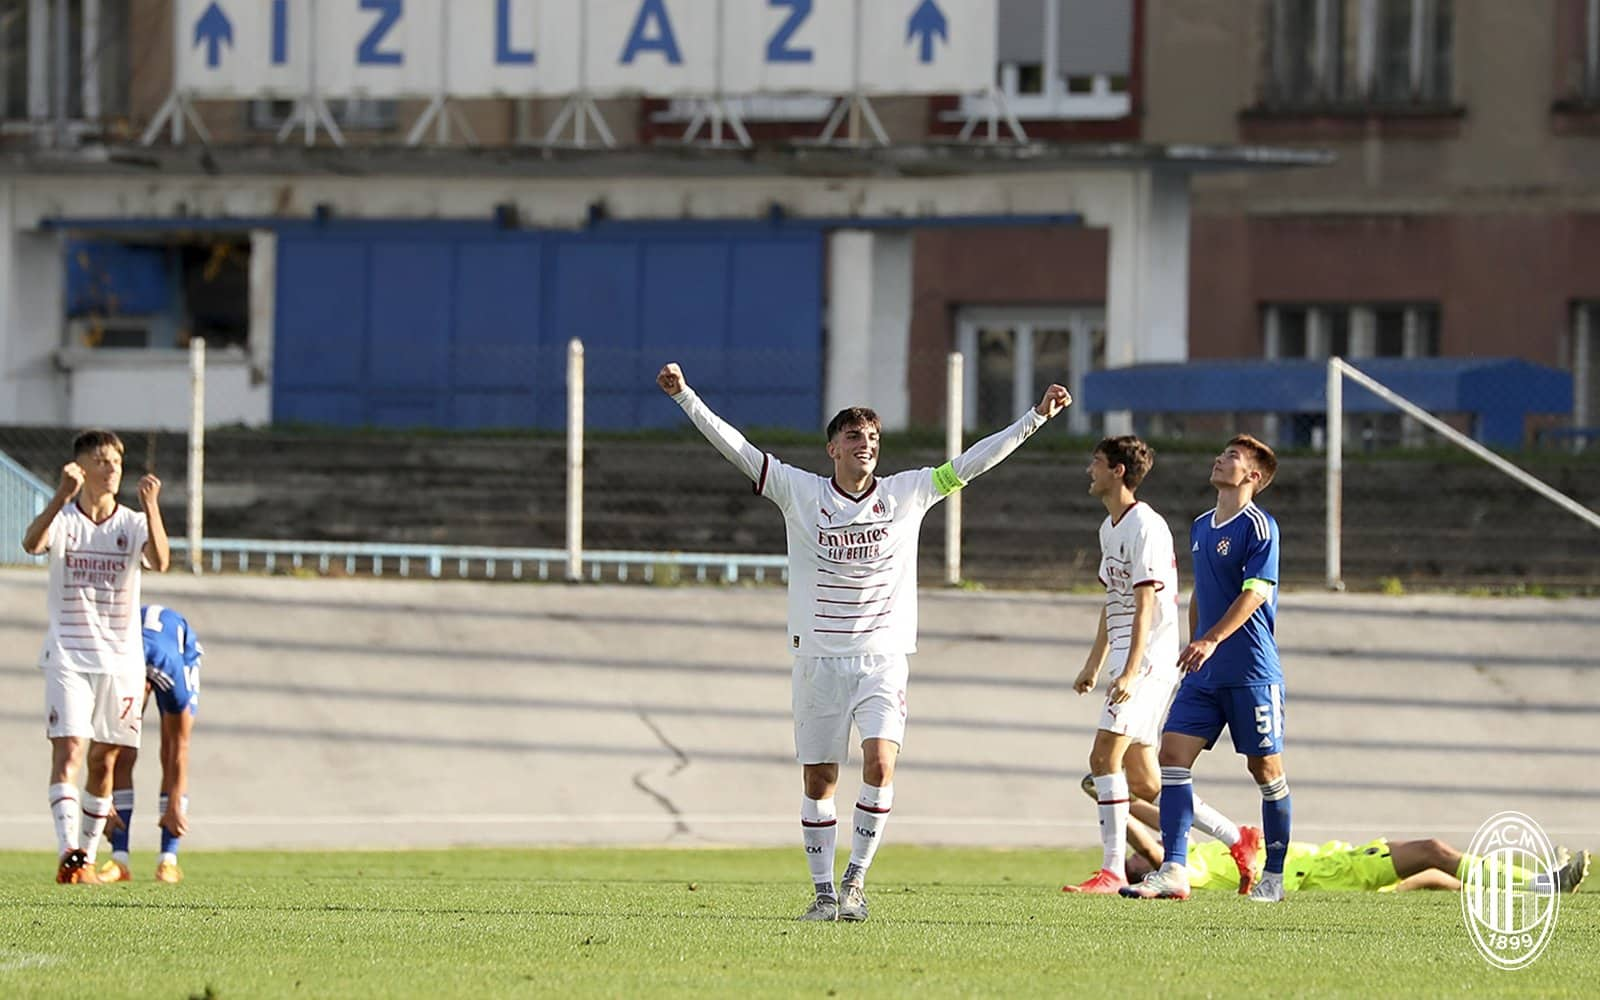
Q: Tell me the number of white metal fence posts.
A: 4